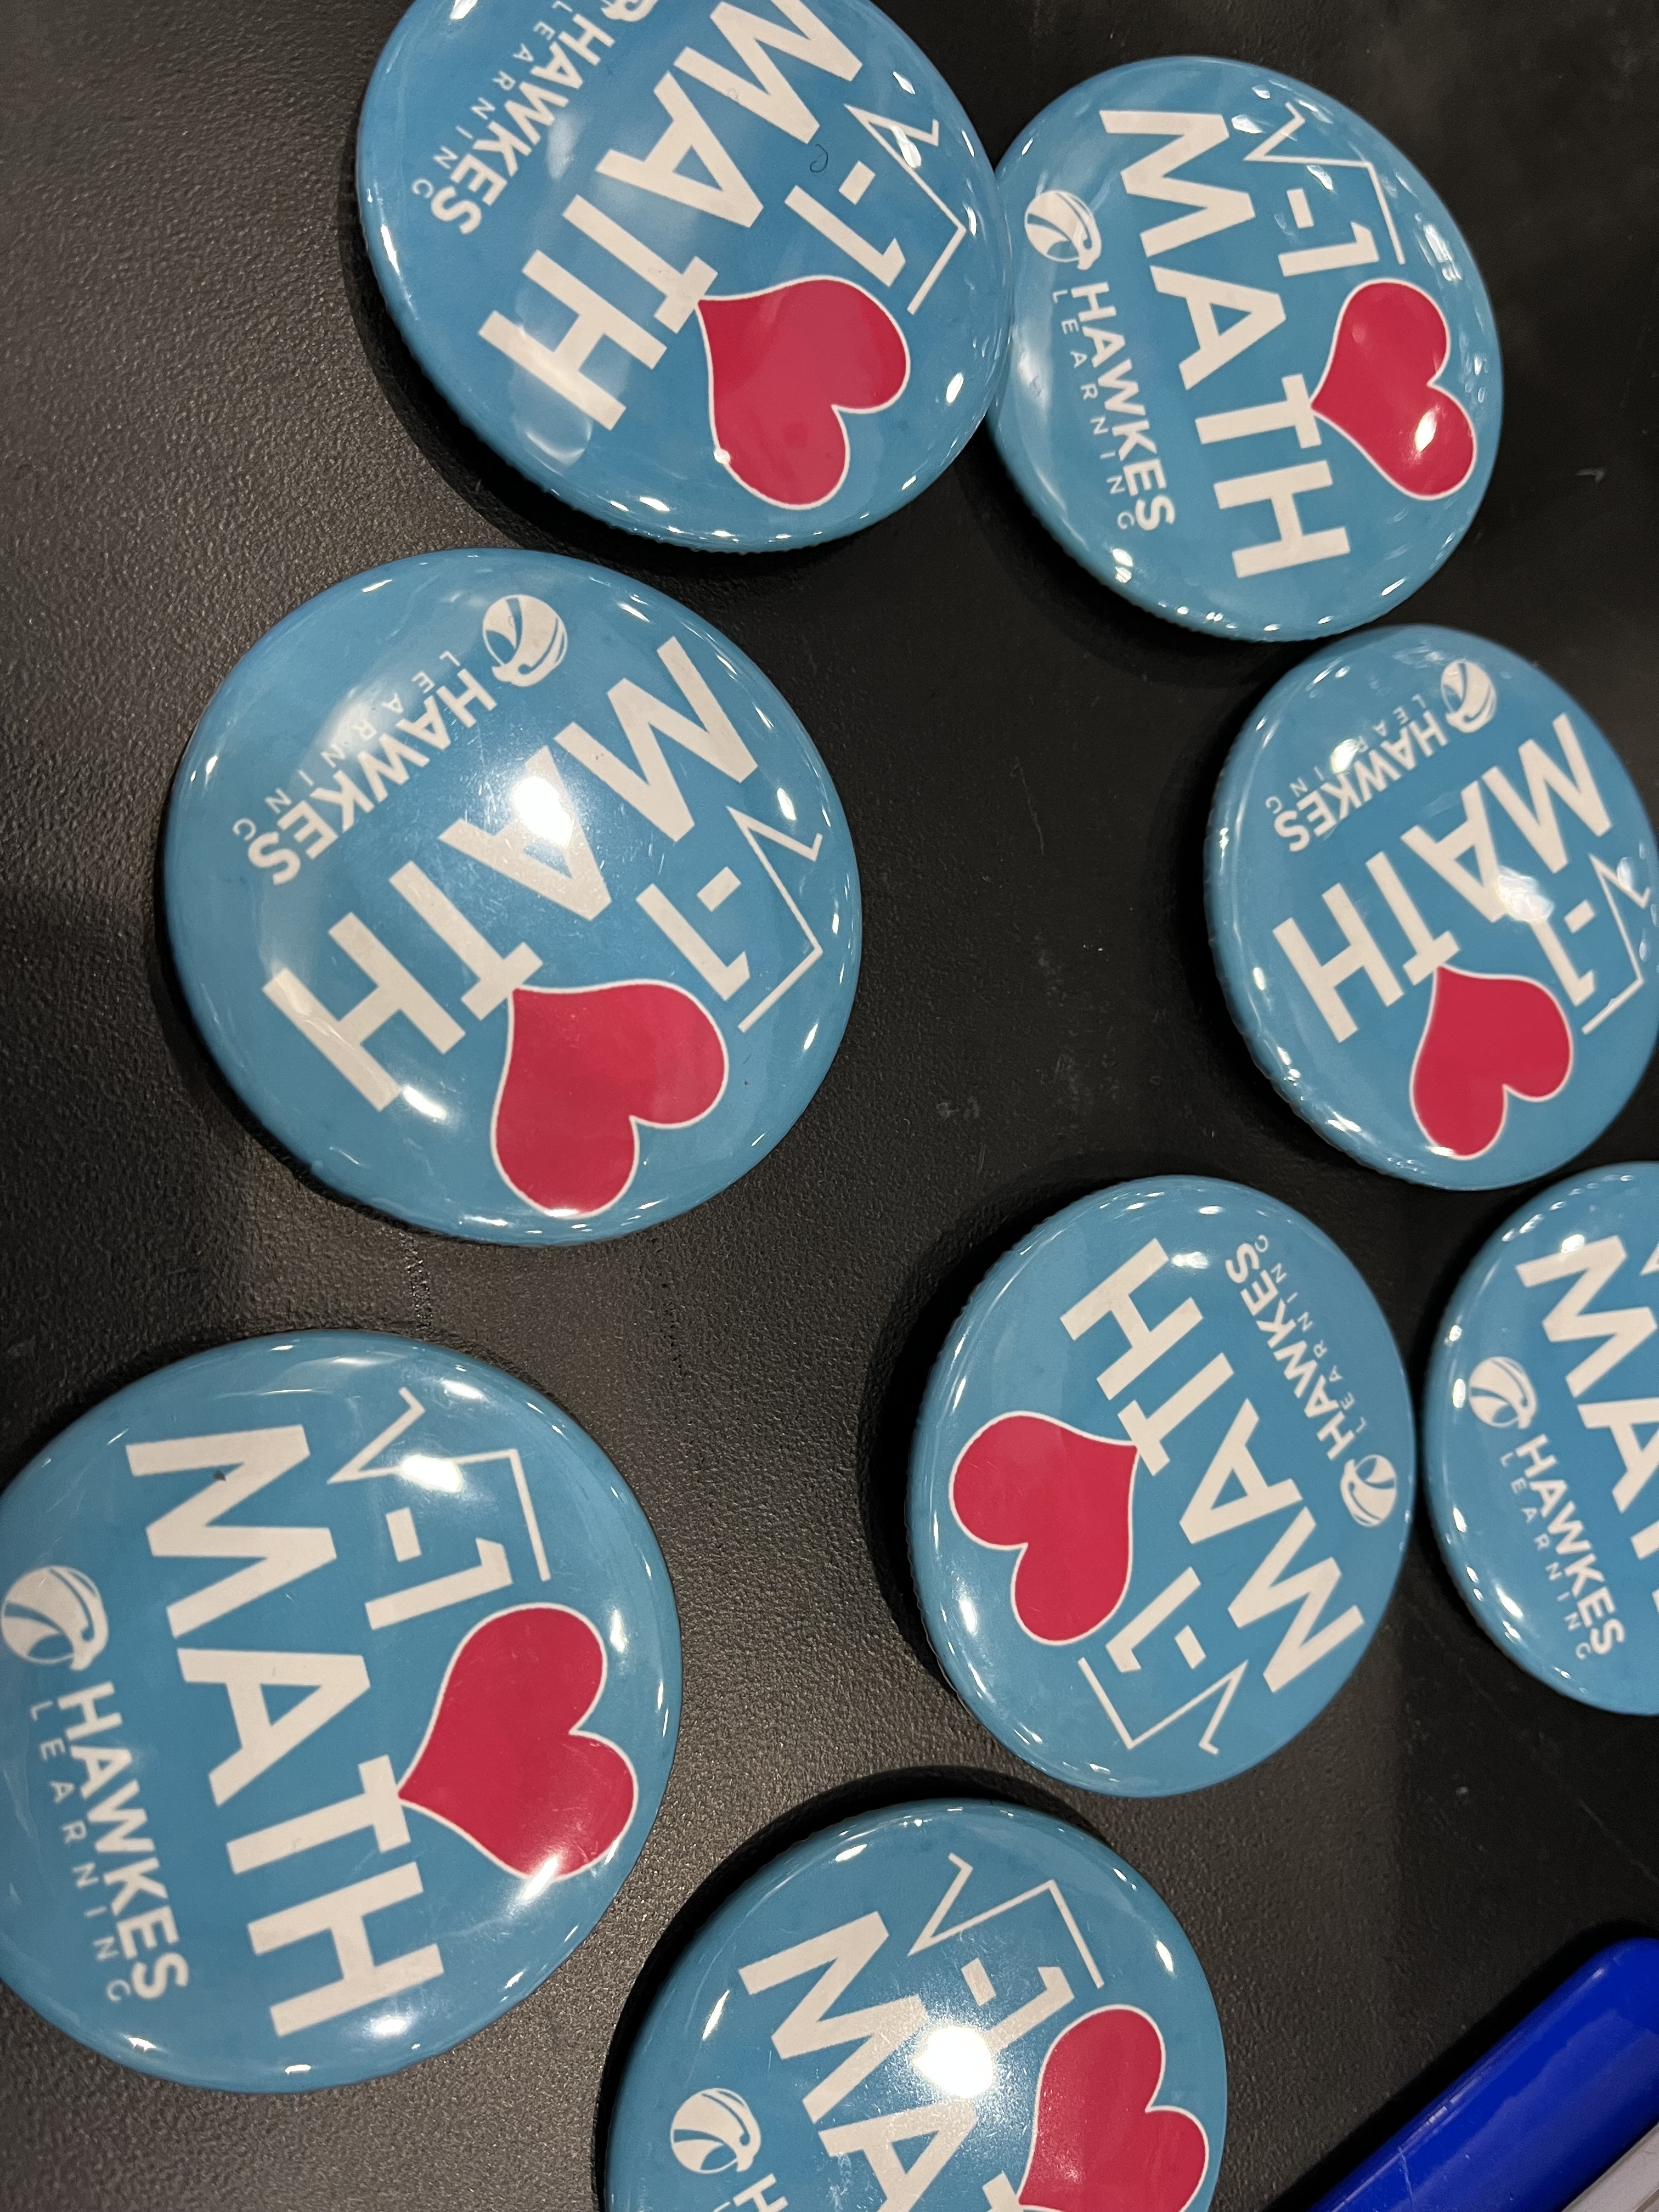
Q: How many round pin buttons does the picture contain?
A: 8